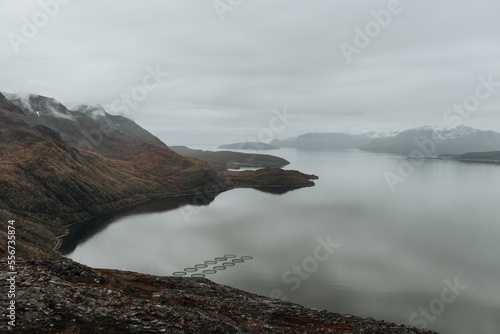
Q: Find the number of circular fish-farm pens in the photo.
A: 12